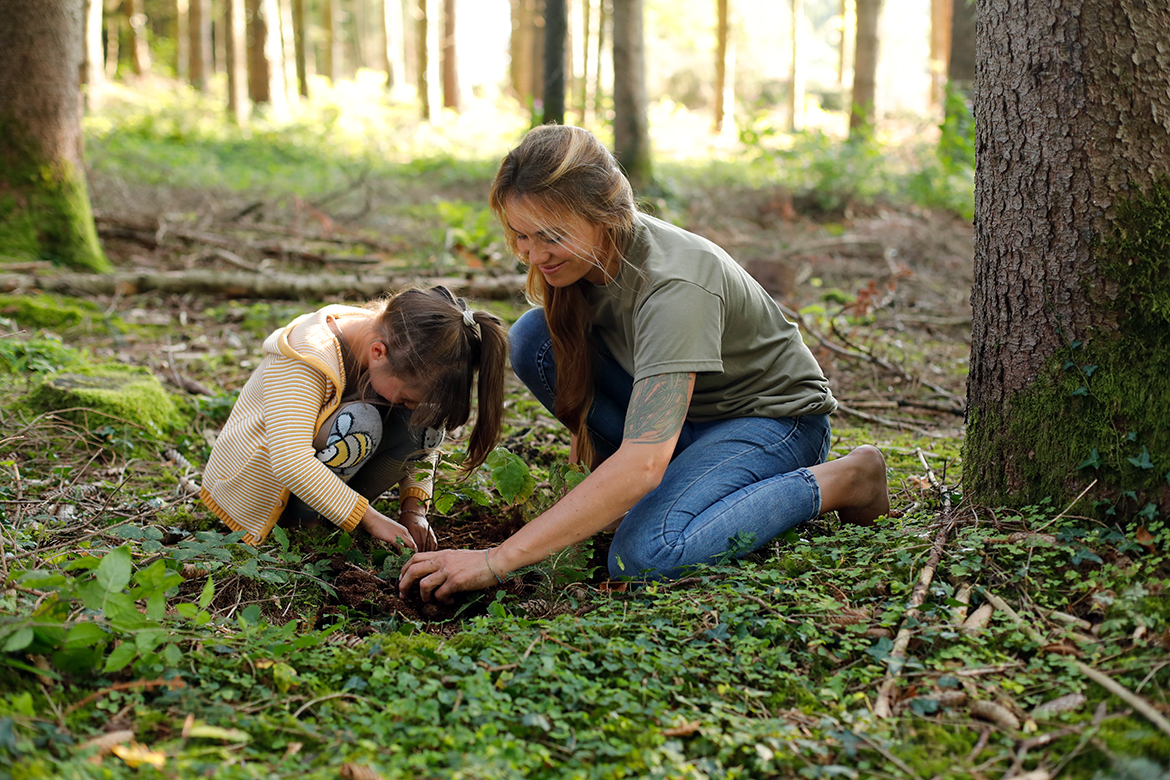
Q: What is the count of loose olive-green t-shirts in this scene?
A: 1